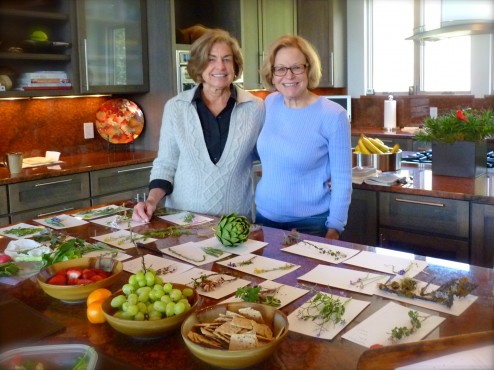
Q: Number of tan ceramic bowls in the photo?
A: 3